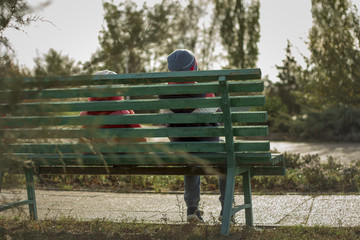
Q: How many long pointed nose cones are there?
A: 0